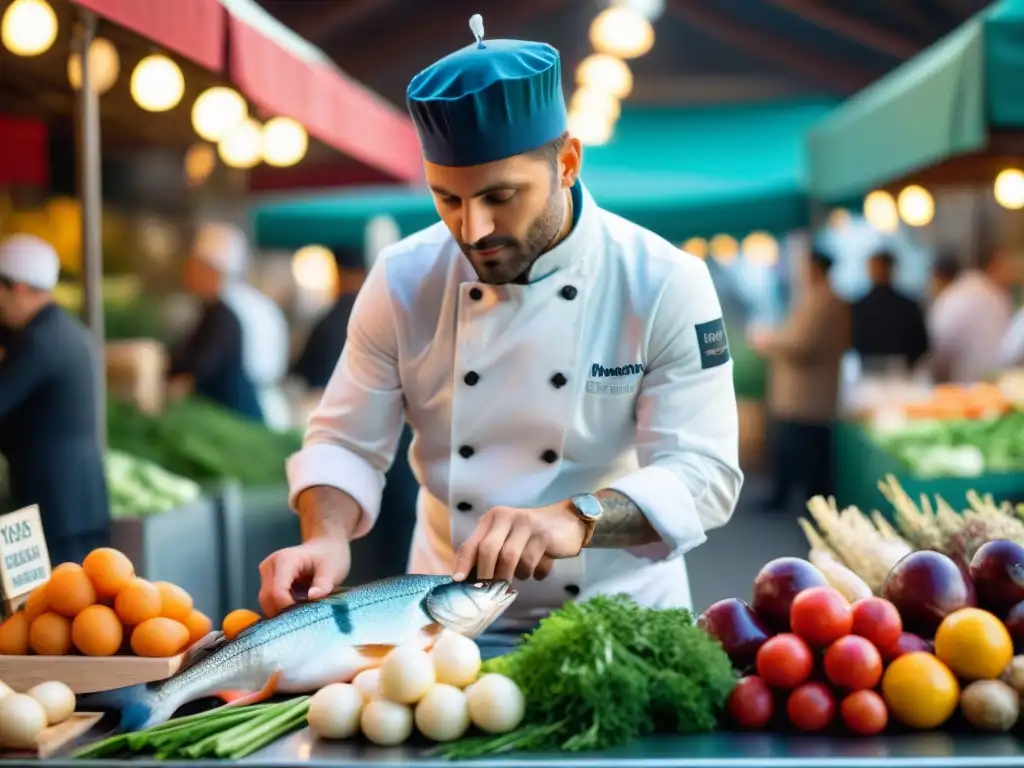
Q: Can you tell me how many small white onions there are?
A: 10